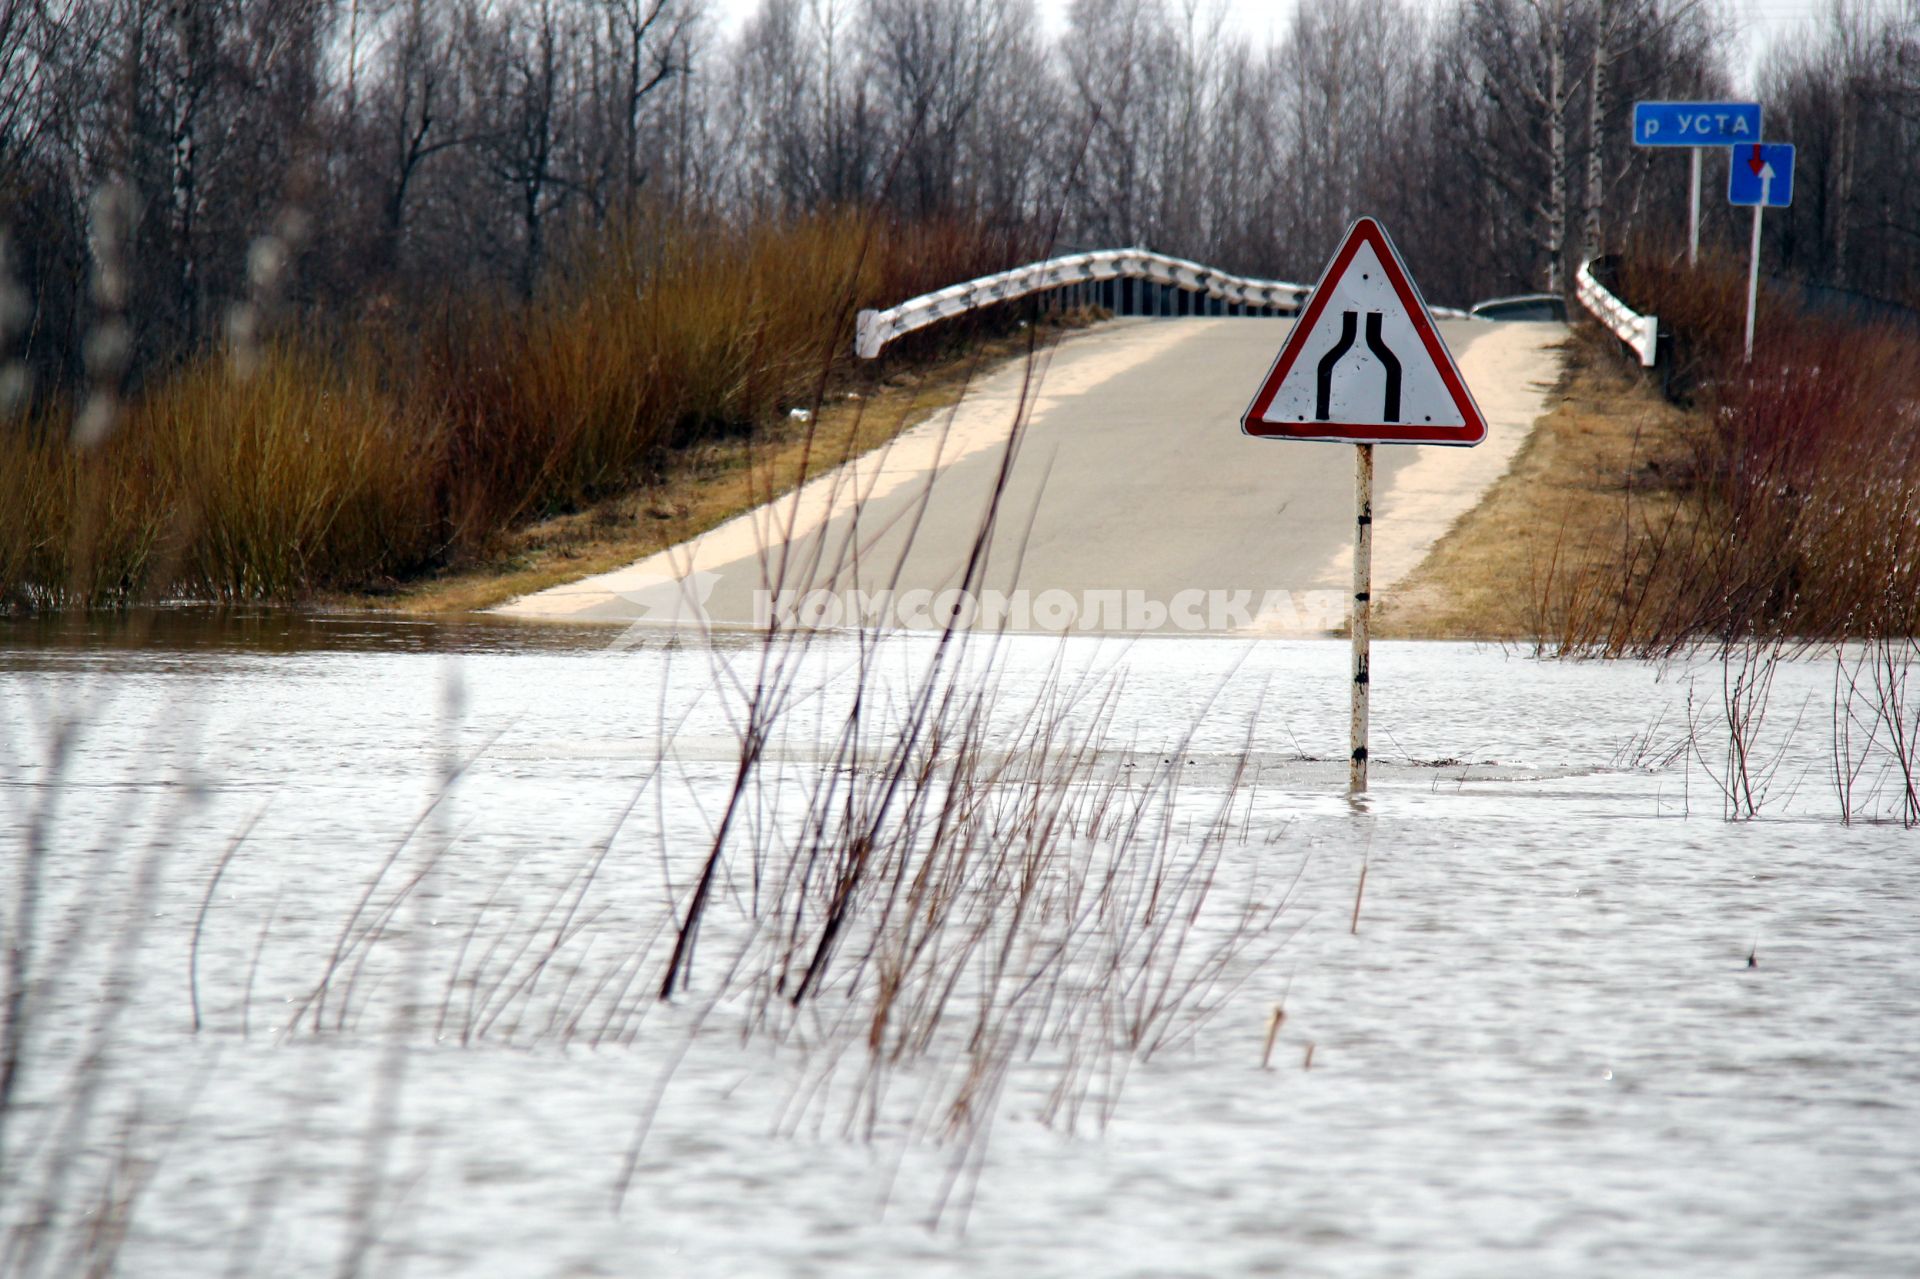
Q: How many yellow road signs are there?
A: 0